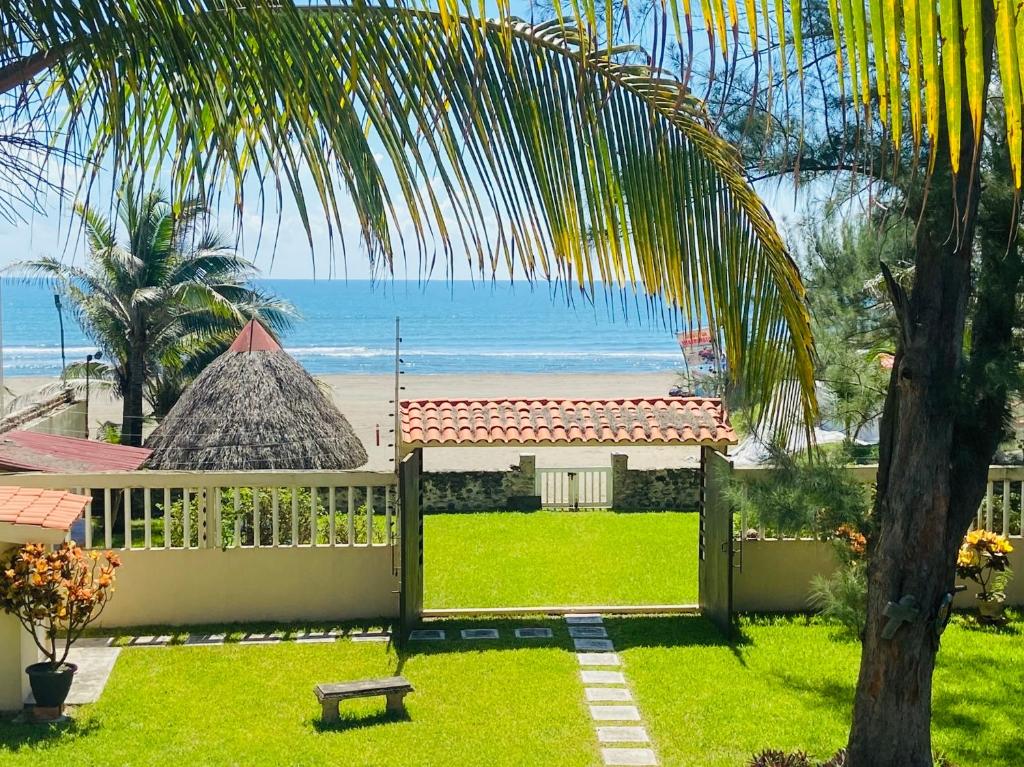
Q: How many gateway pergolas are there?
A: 1